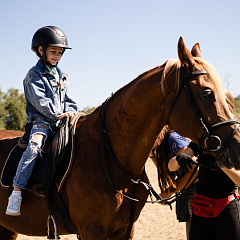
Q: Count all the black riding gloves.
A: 1